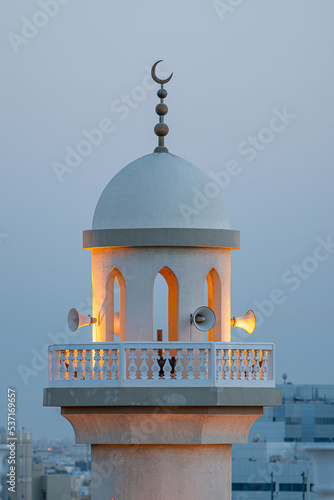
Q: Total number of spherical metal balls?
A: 3